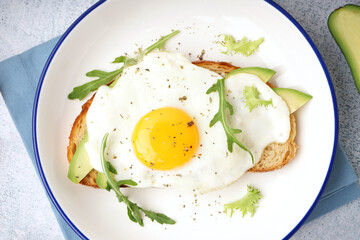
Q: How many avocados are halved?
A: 1